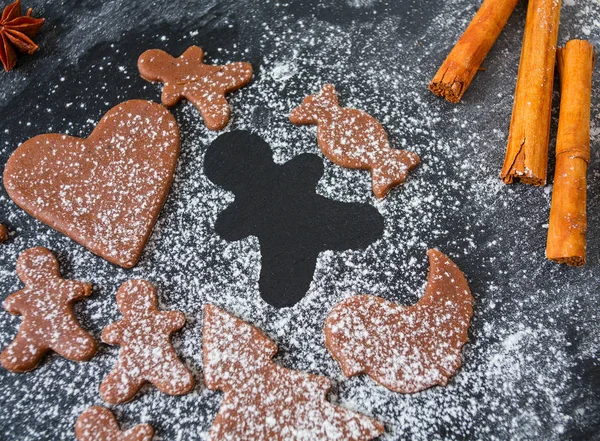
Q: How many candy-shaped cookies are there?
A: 1